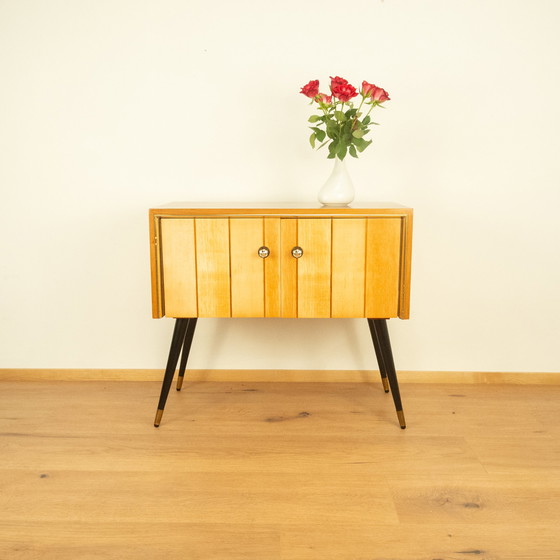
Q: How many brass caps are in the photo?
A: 4